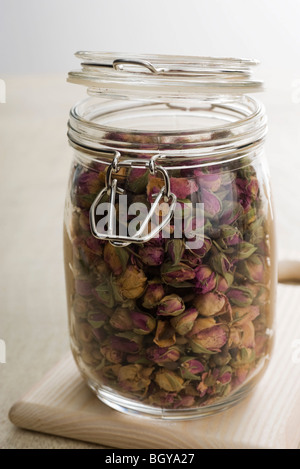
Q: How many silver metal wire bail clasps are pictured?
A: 1